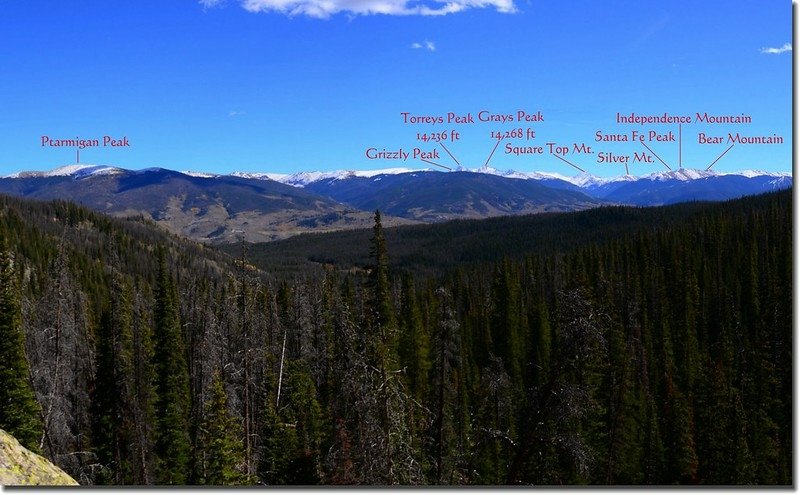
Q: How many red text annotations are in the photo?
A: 9